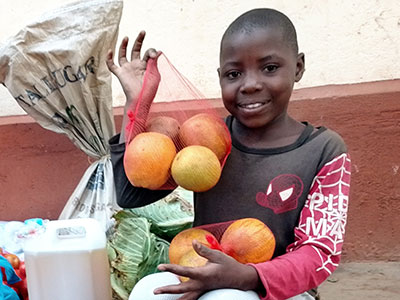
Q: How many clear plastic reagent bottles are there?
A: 0